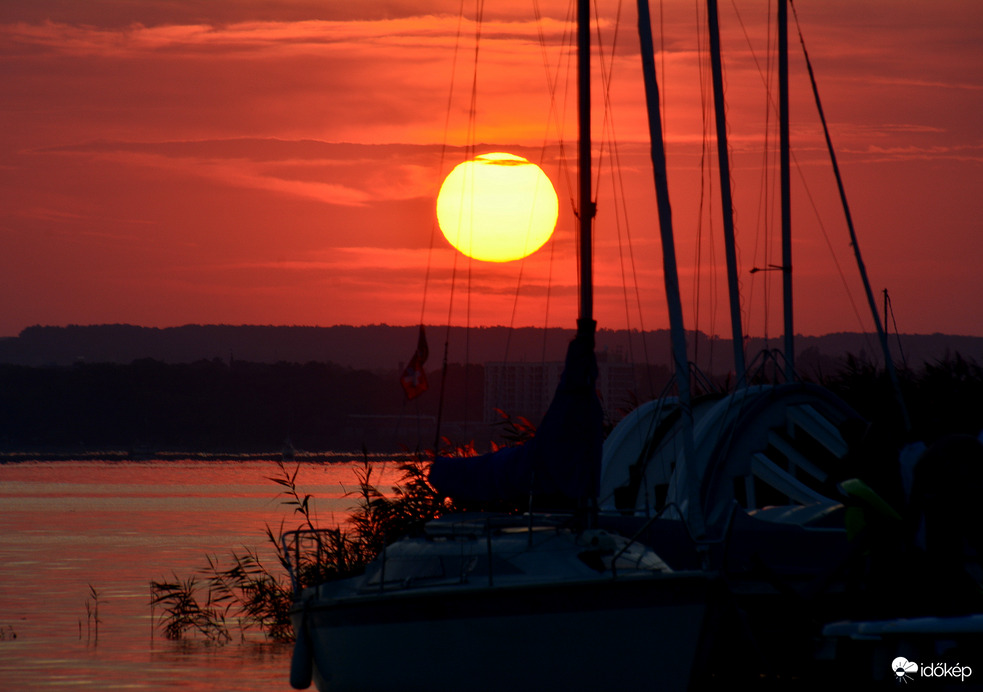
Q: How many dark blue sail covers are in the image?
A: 1